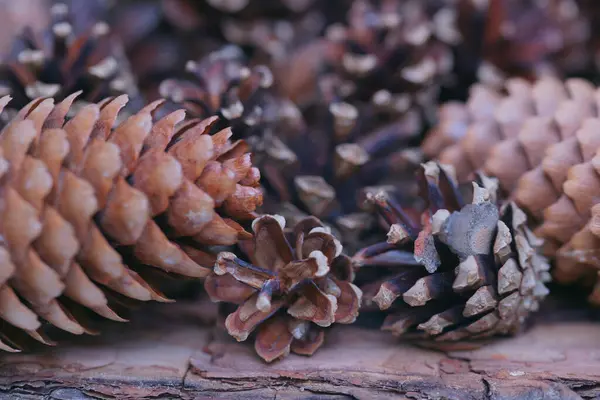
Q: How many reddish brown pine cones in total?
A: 2